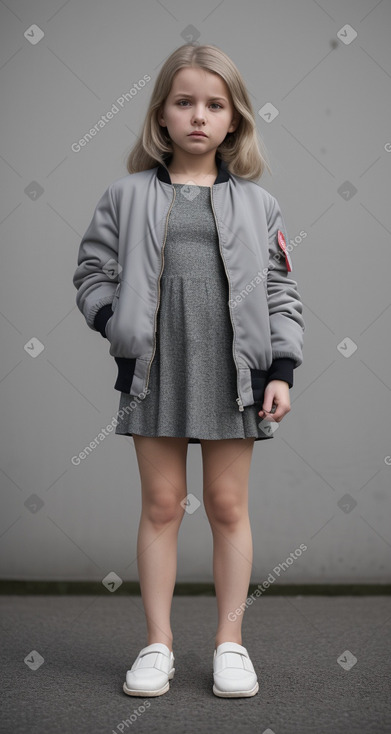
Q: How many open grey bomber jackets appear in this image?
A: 1